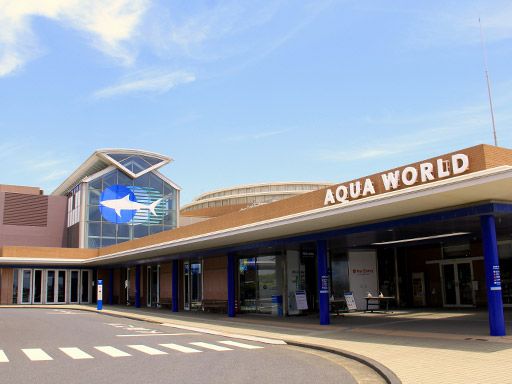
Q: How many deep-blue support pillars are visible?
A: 6